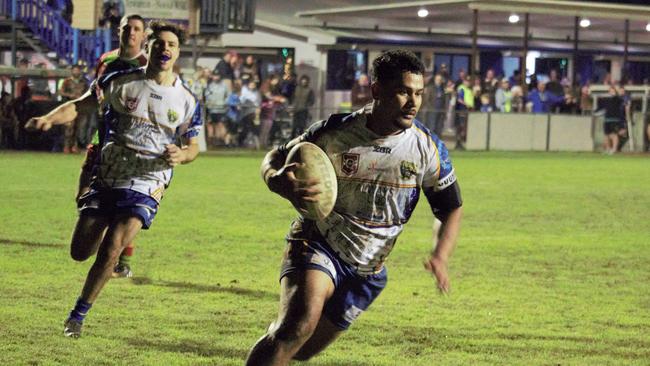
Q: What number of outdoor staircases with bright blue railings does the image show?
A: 1